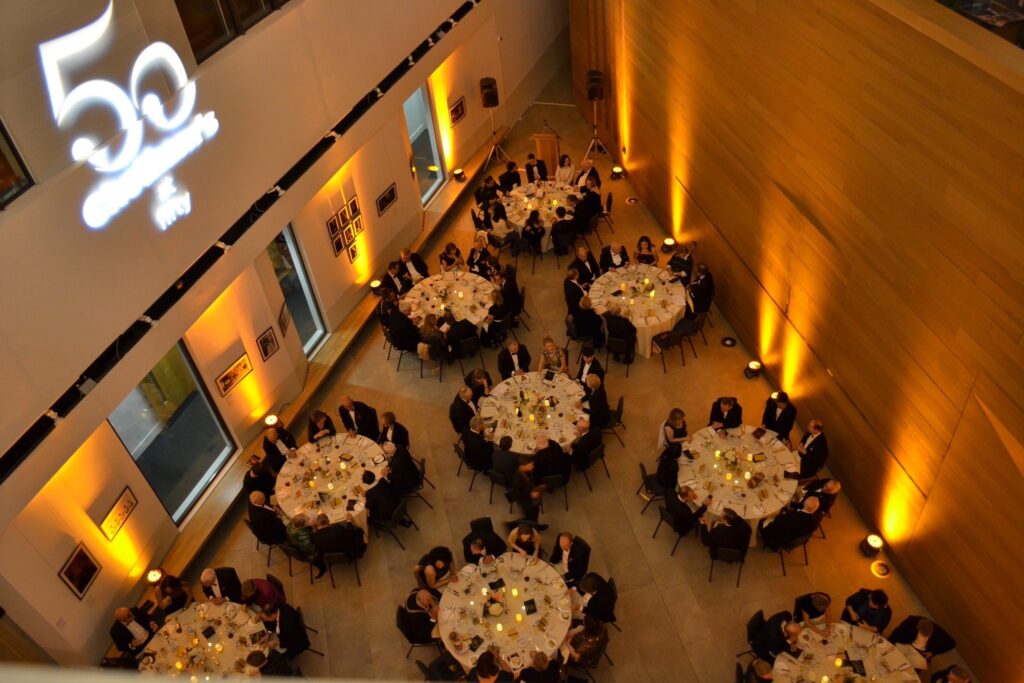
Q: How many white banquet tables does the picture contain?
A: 9